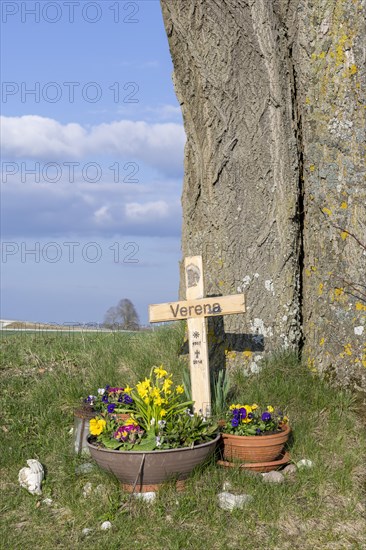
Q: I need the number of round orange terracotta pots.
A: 2